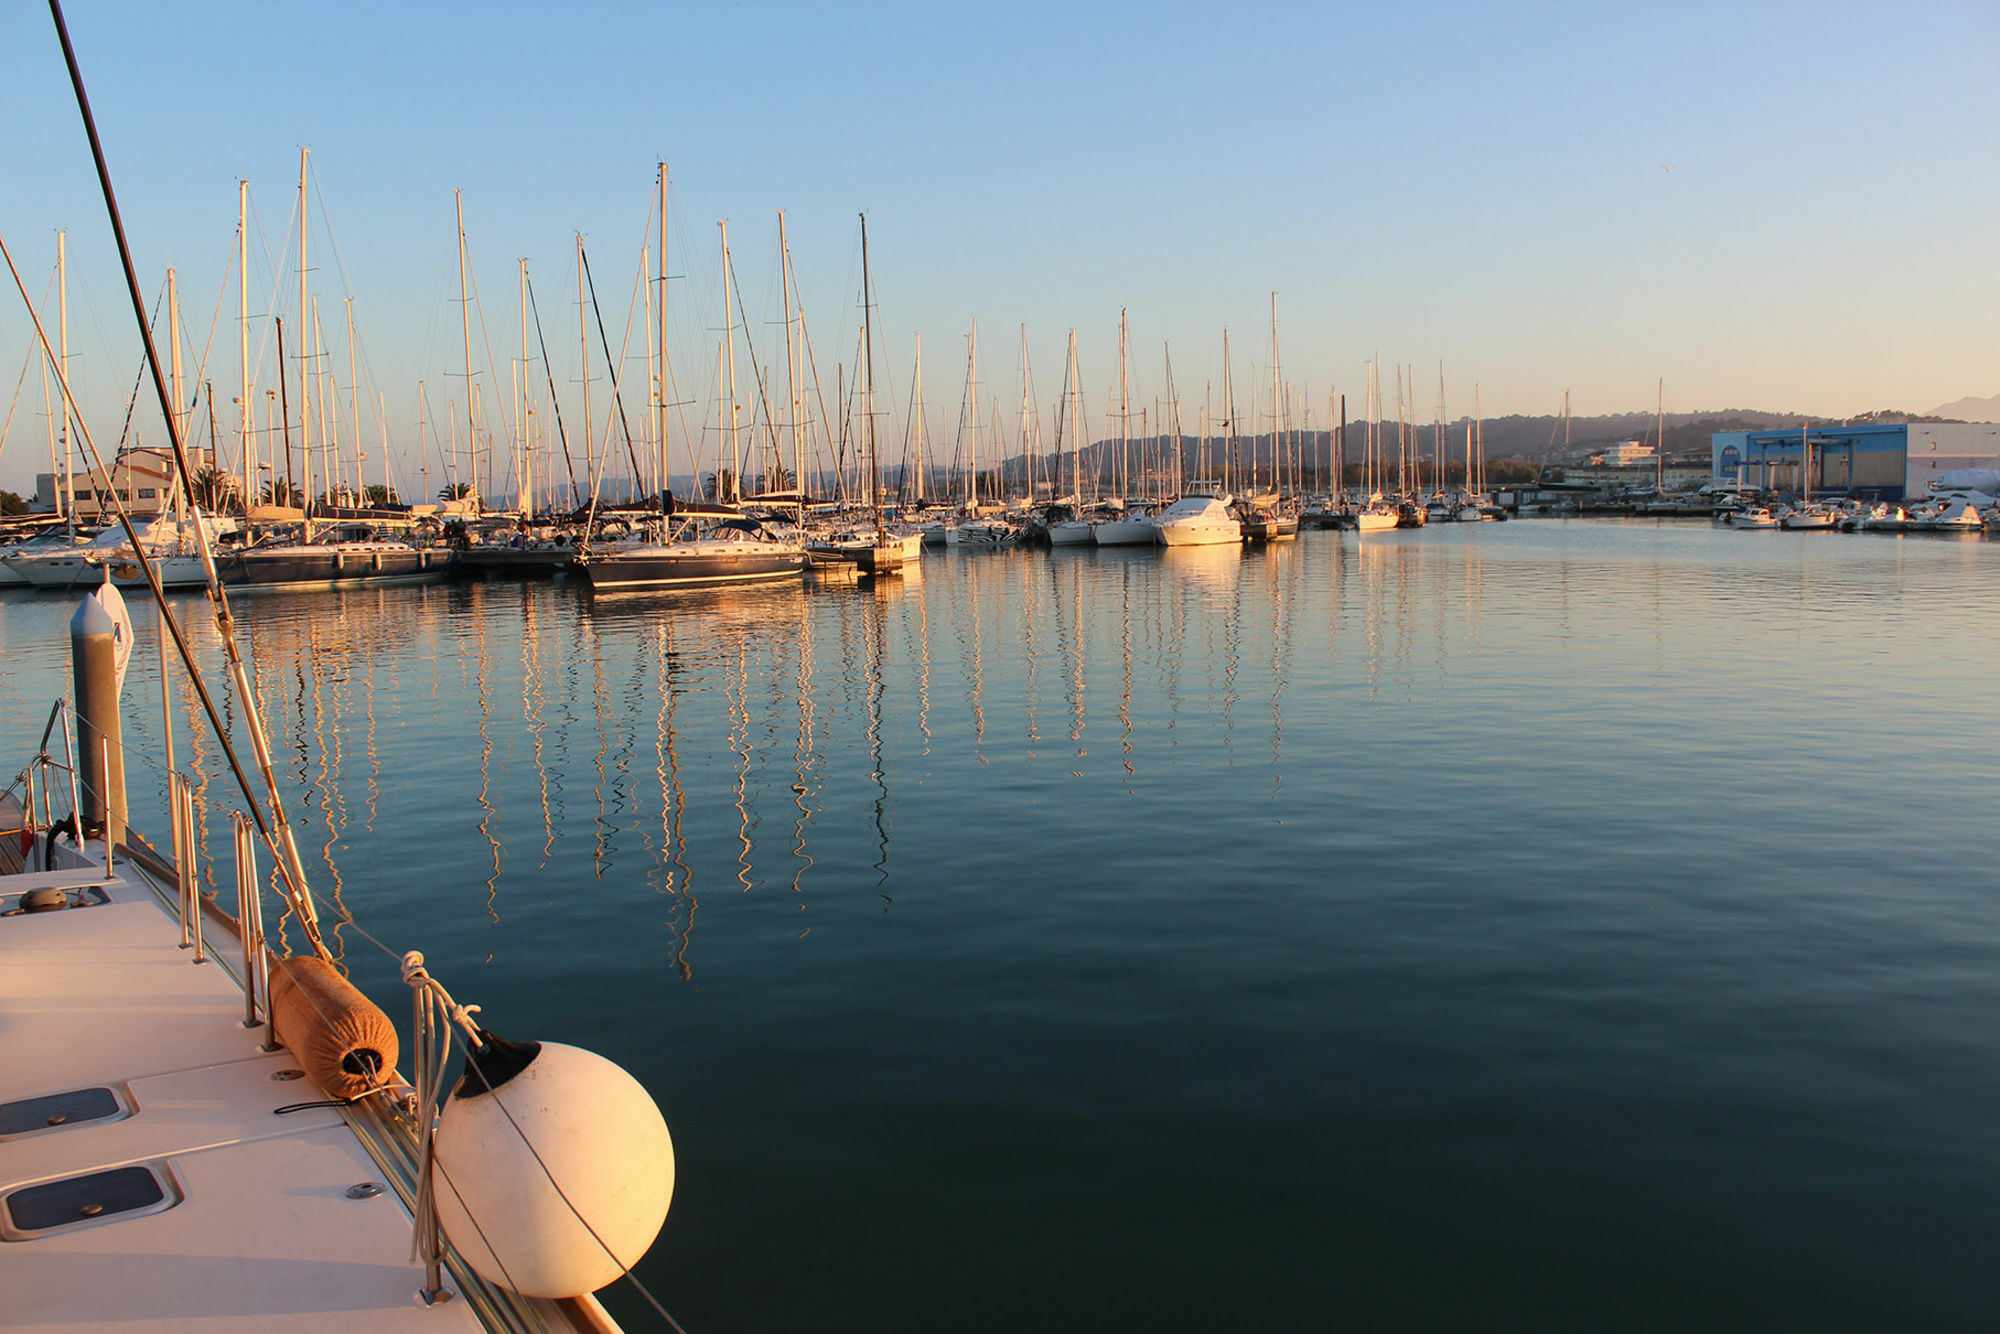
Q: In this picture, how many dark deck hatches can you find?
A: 2